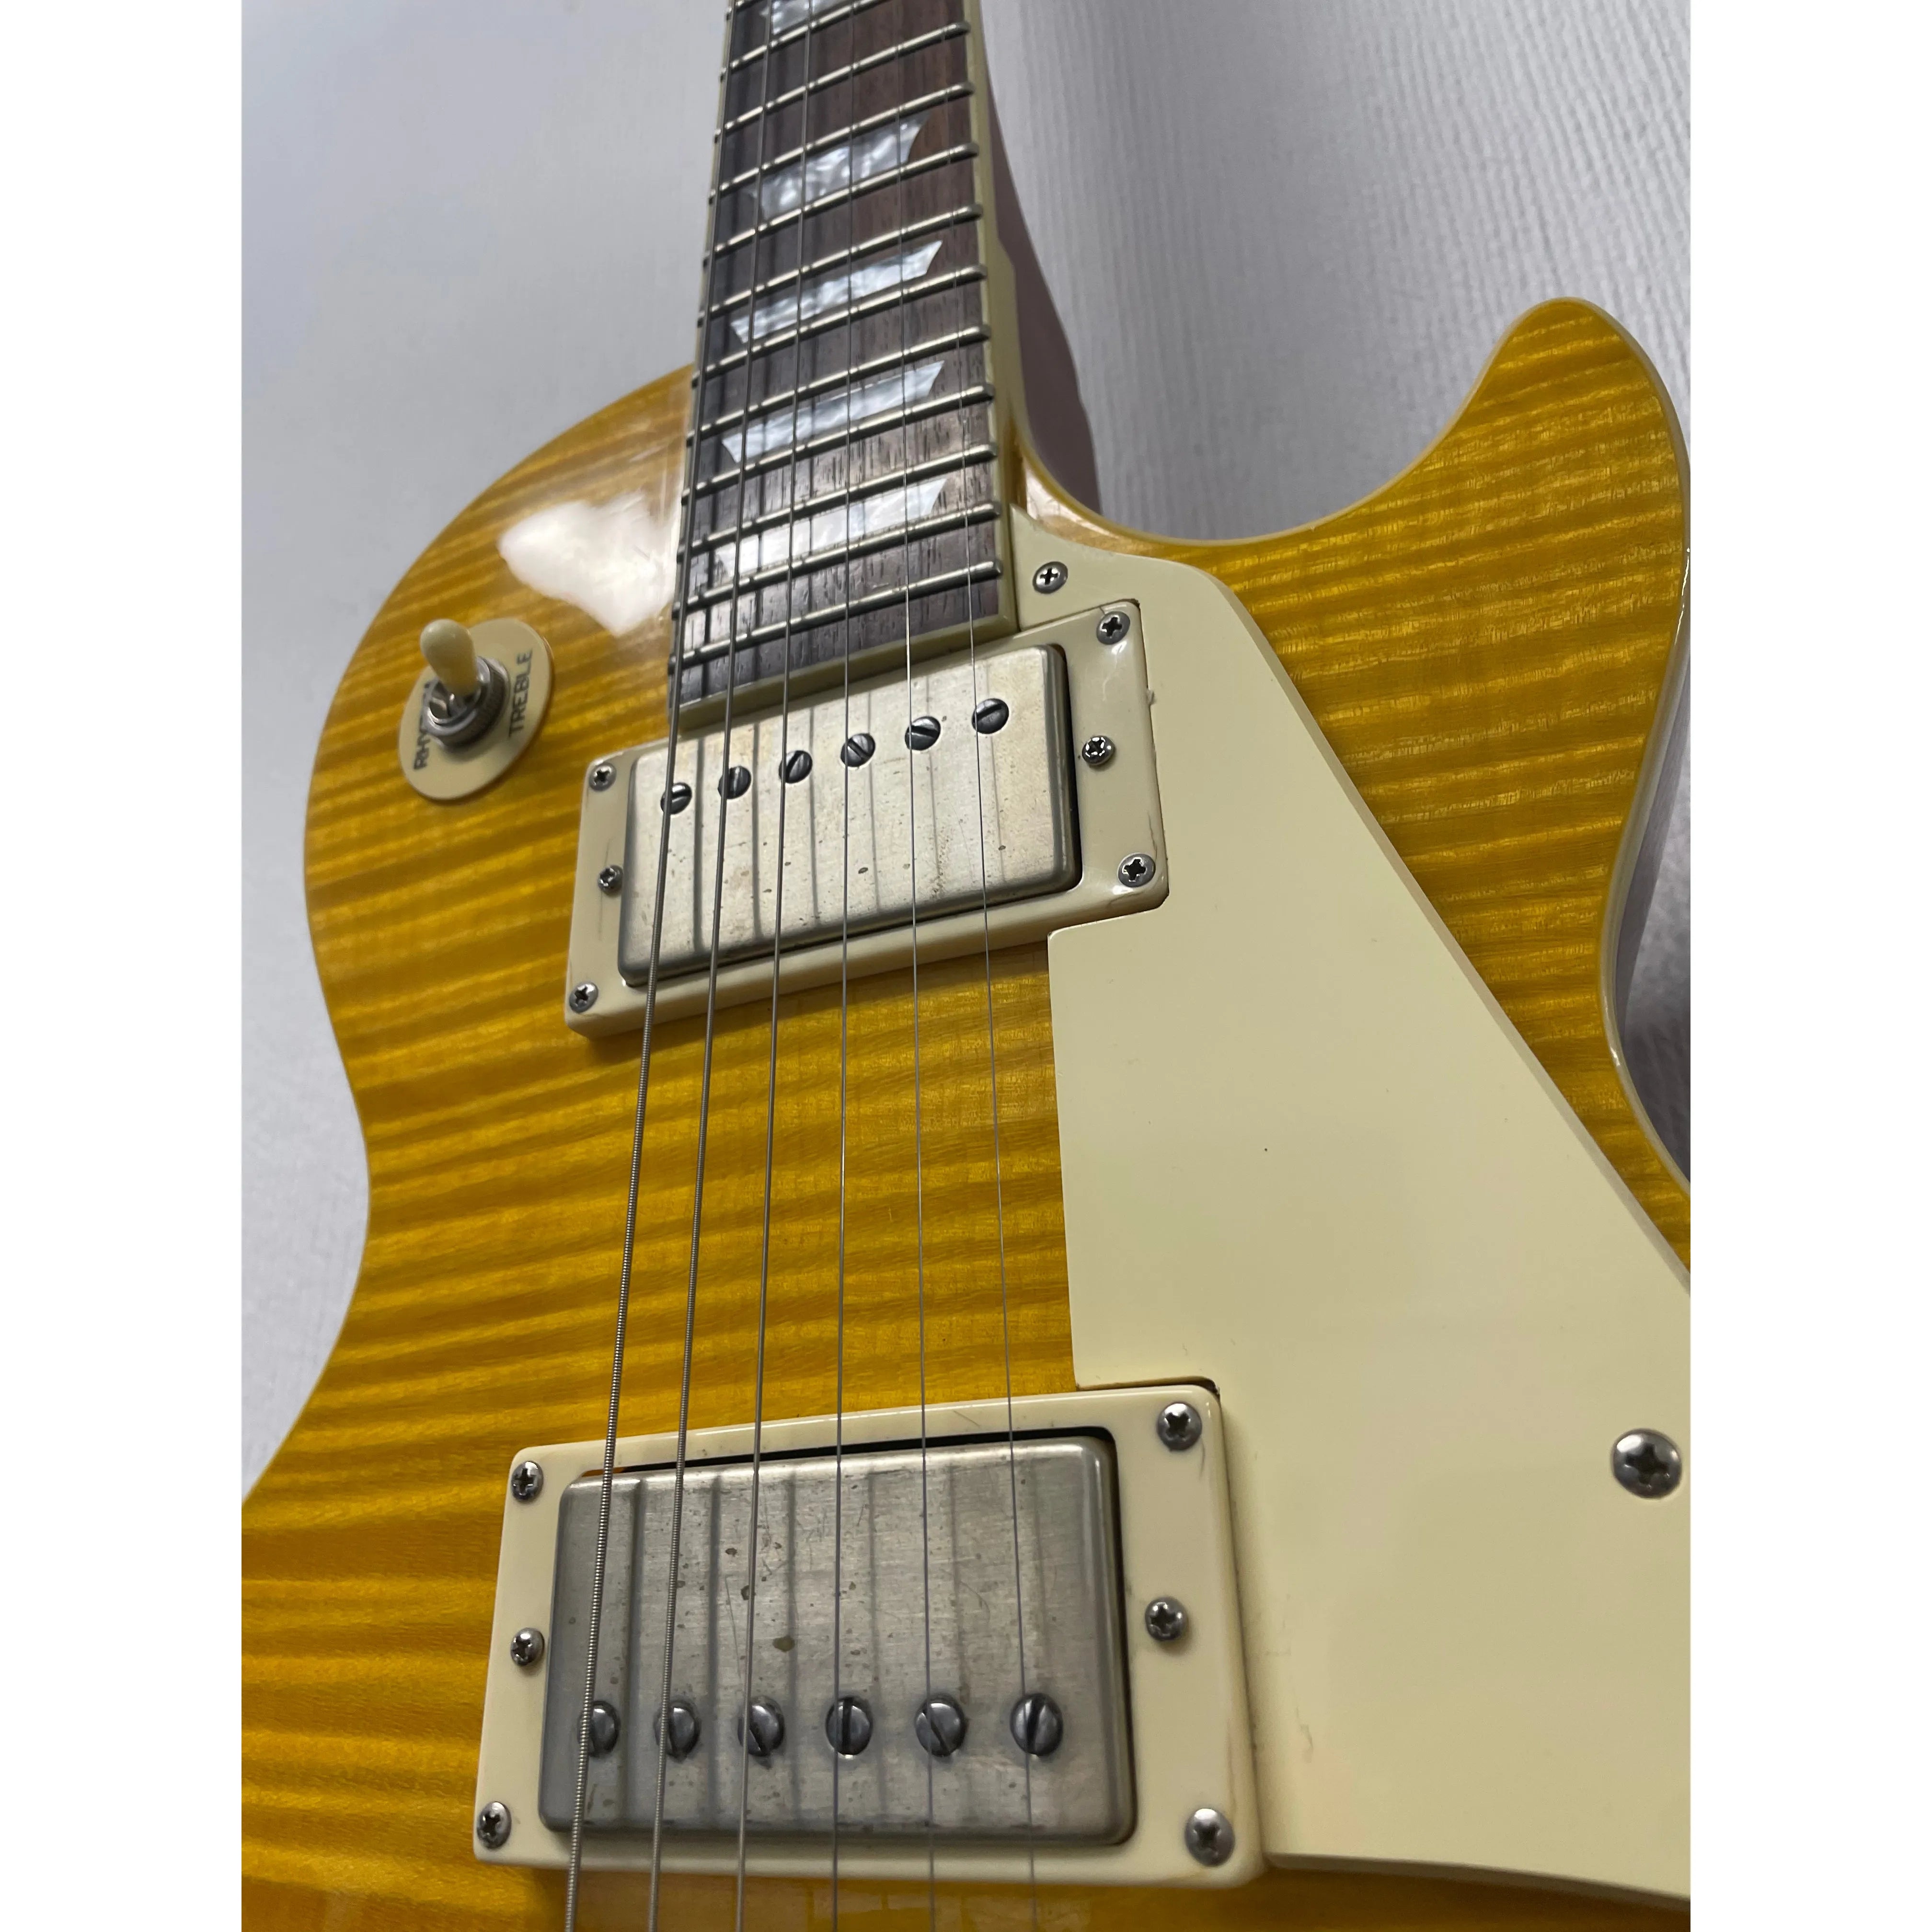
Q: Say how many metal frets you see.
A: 12